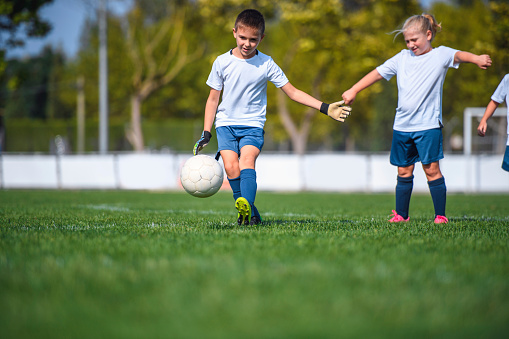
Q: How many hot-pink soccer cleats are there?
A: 2